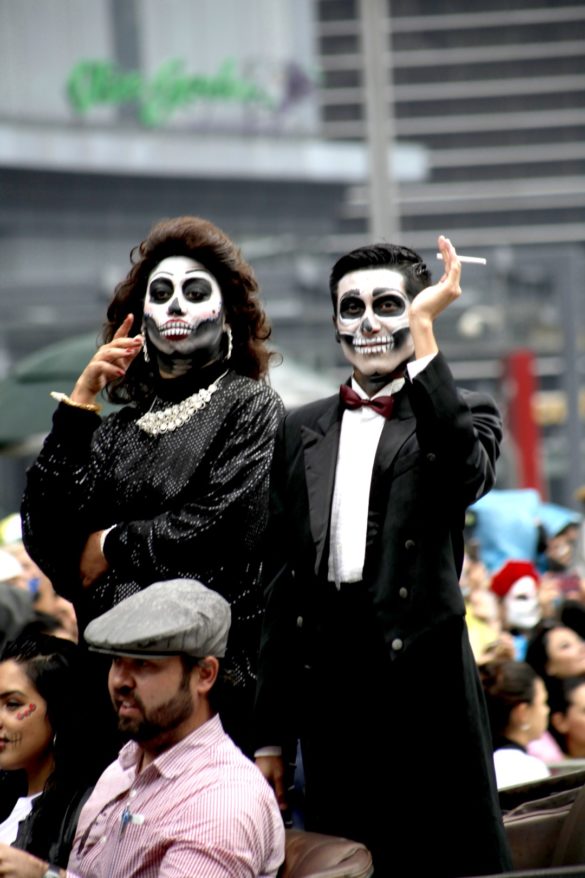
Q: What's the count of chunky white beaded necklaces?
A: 1